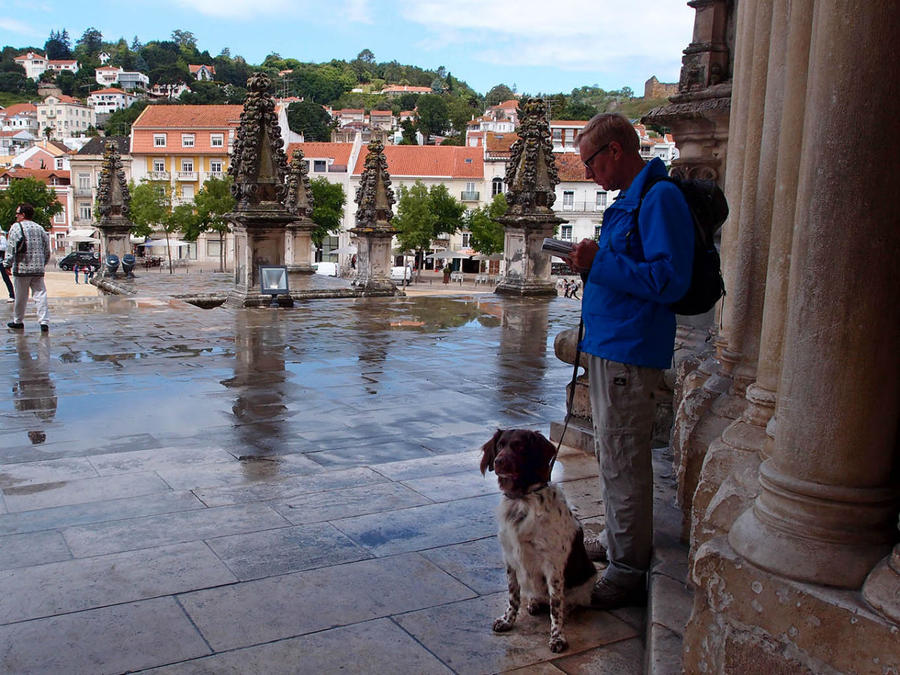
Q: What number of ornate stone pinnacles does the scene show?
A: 5